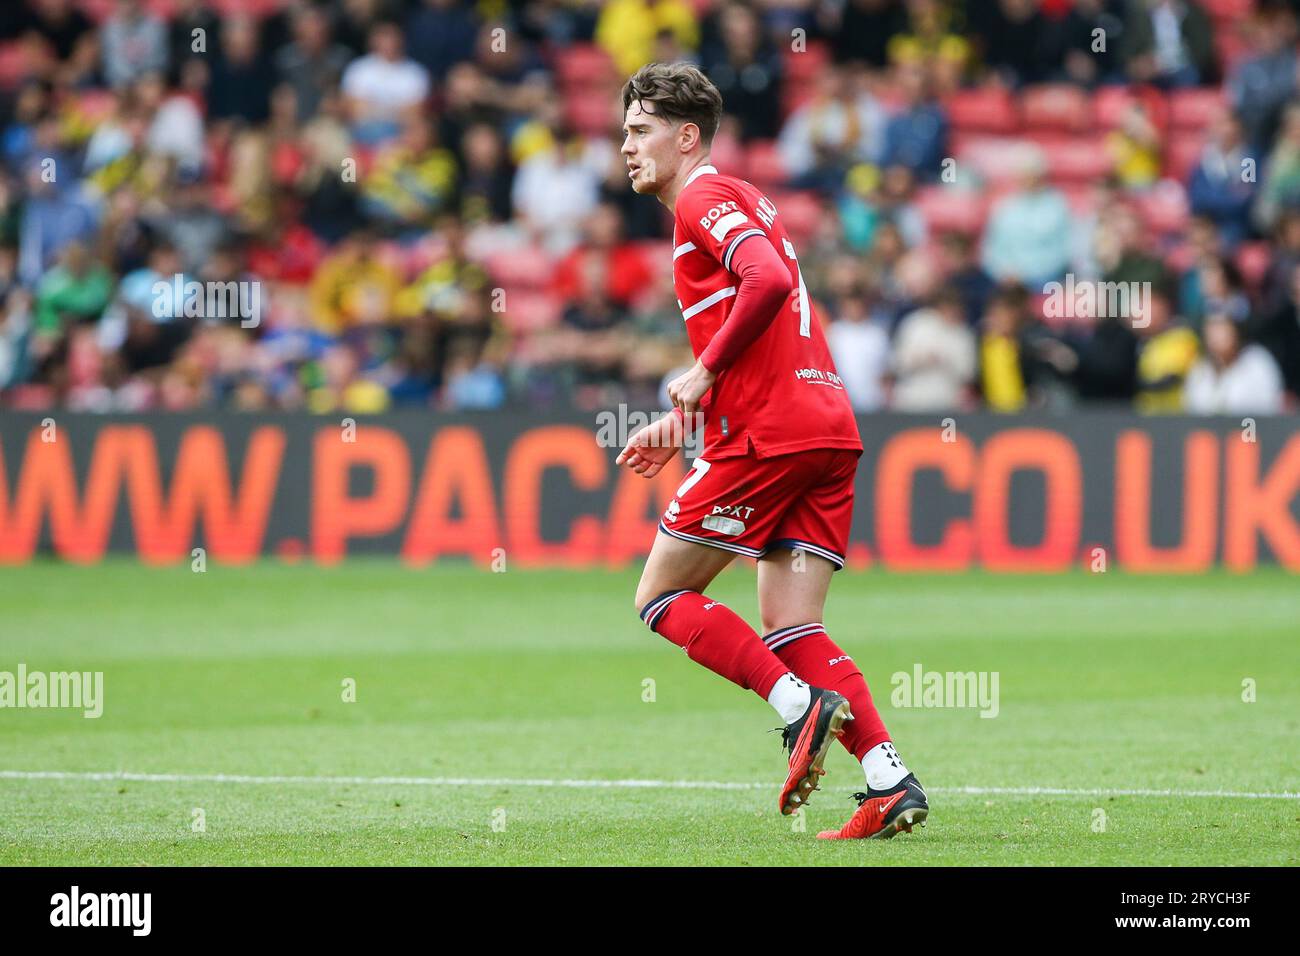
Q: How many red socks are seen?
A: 2